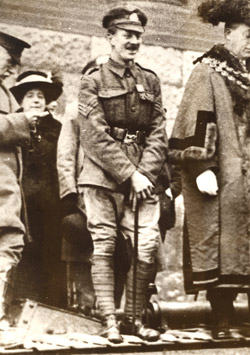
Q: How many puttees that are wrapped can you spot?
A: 2